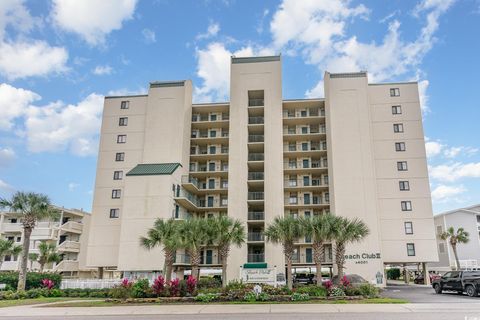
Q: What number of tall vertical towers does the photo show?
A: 3